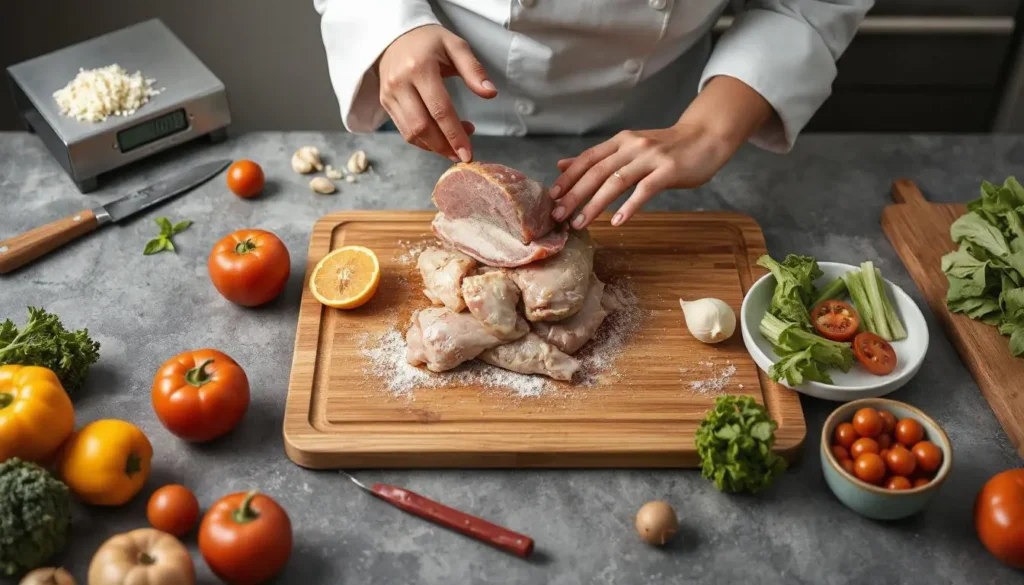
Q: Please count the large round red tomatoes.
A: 4